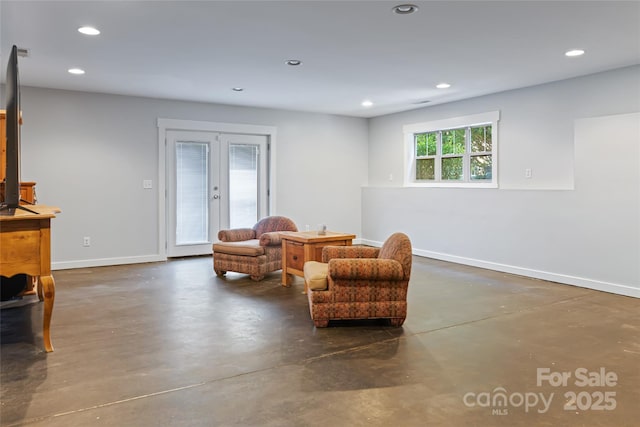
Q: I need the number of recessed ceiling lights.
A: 8